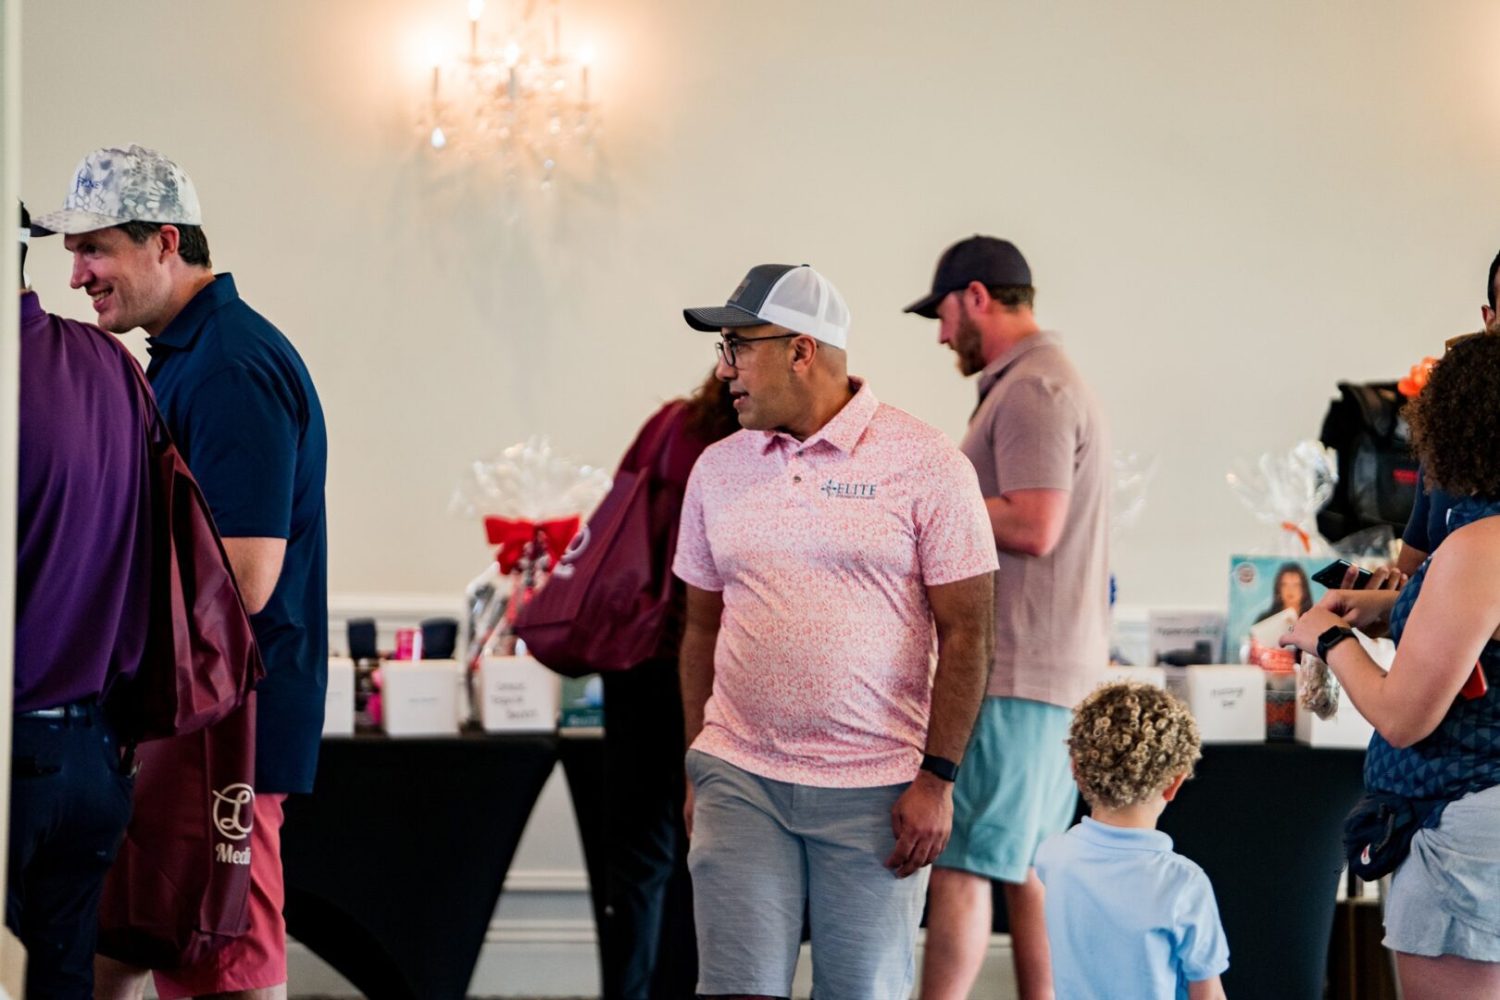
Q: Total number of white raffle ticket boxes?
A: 6